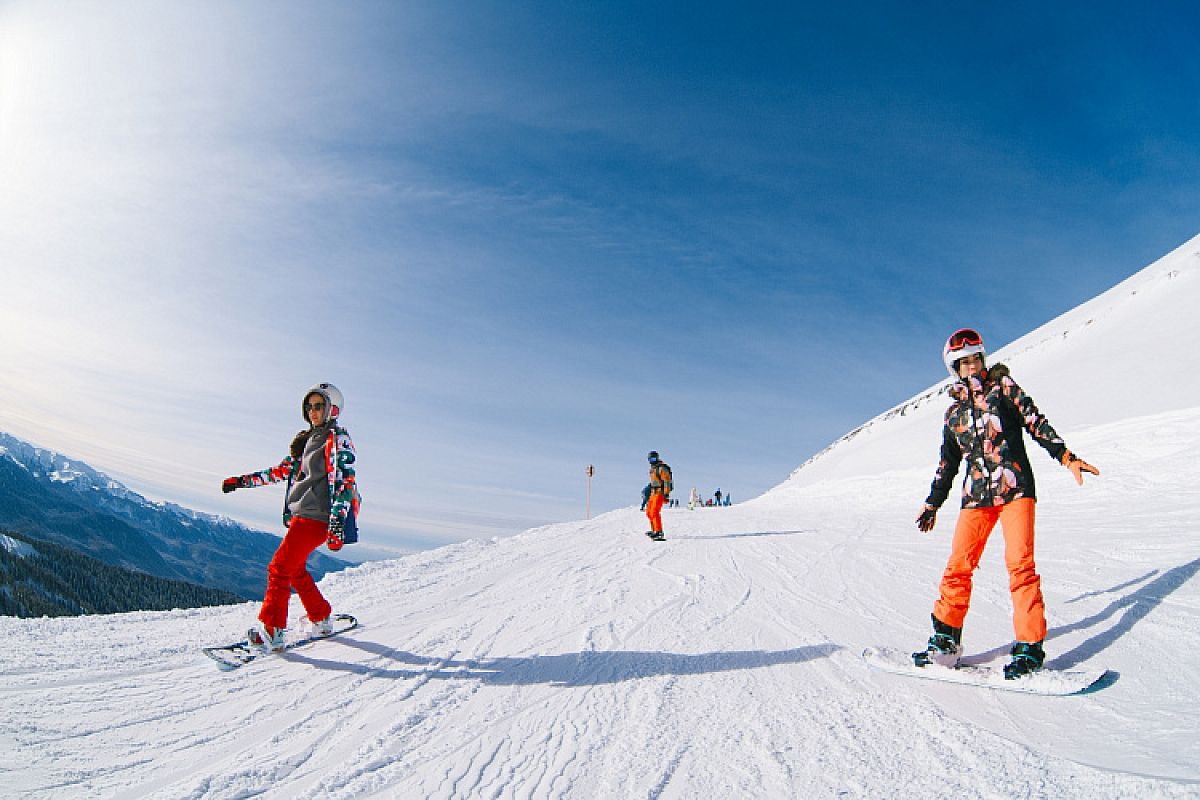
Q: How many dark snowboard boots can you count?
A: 4